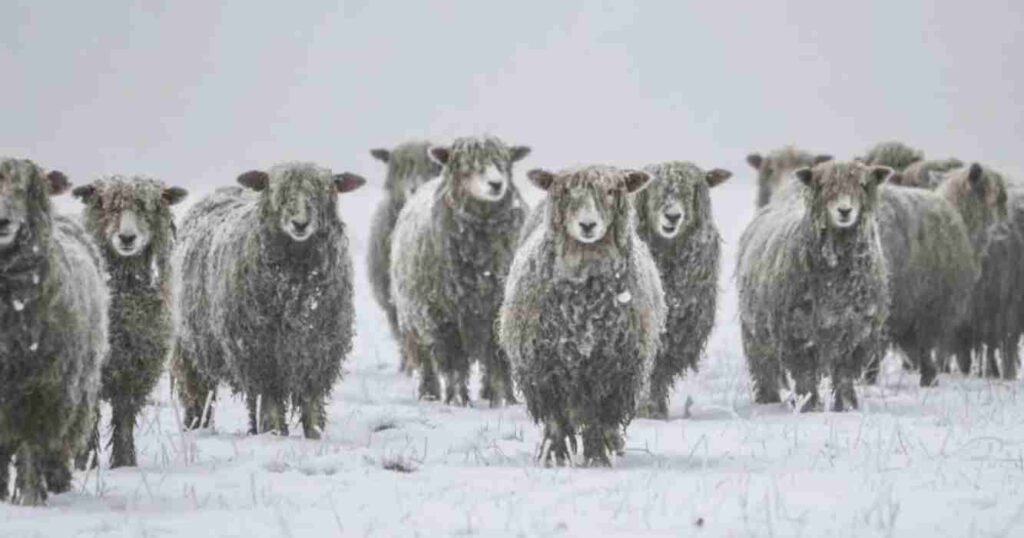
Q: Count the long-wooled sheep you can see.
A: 12